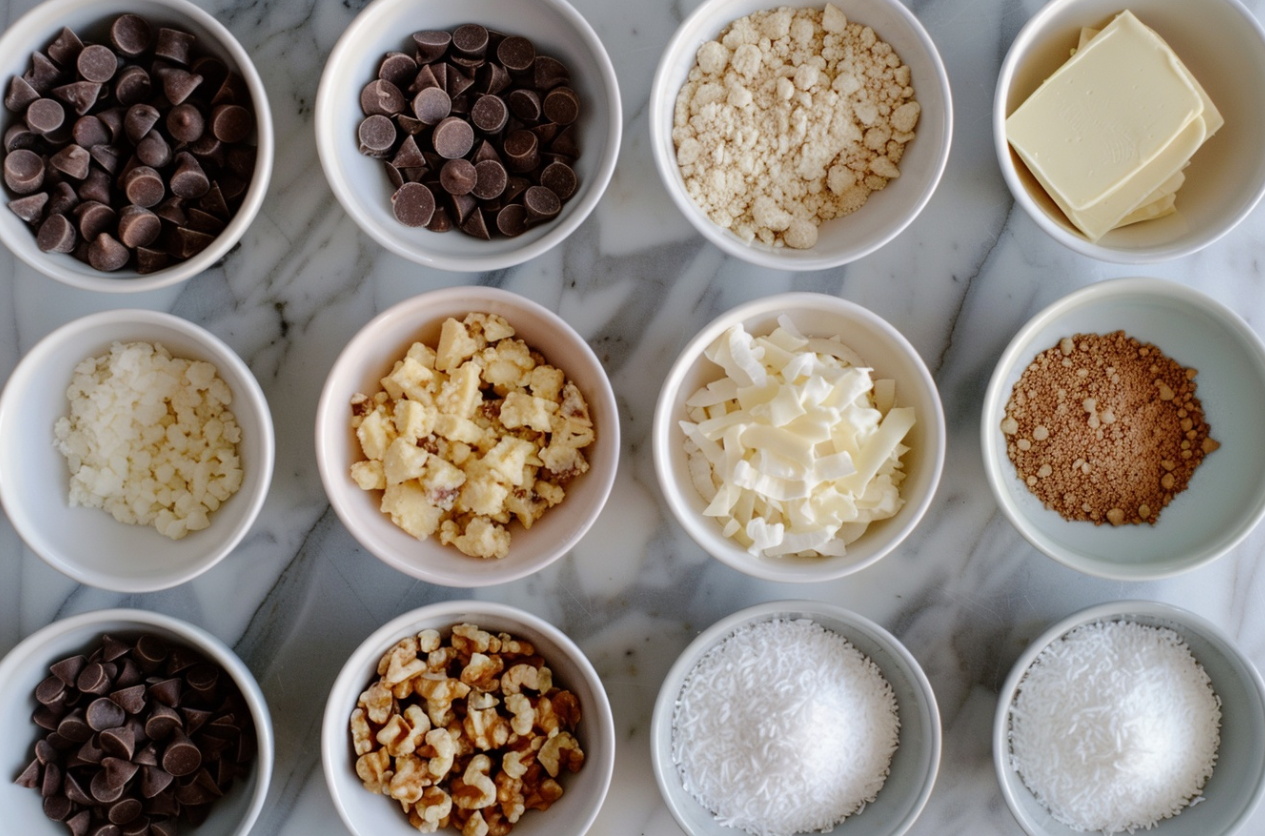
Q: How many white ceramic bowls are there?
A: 12